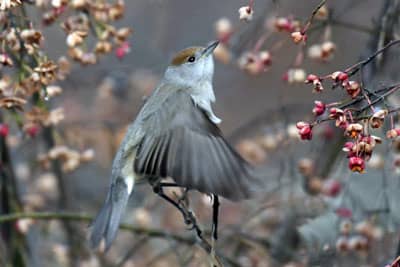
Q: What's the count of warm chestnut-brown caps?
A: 1